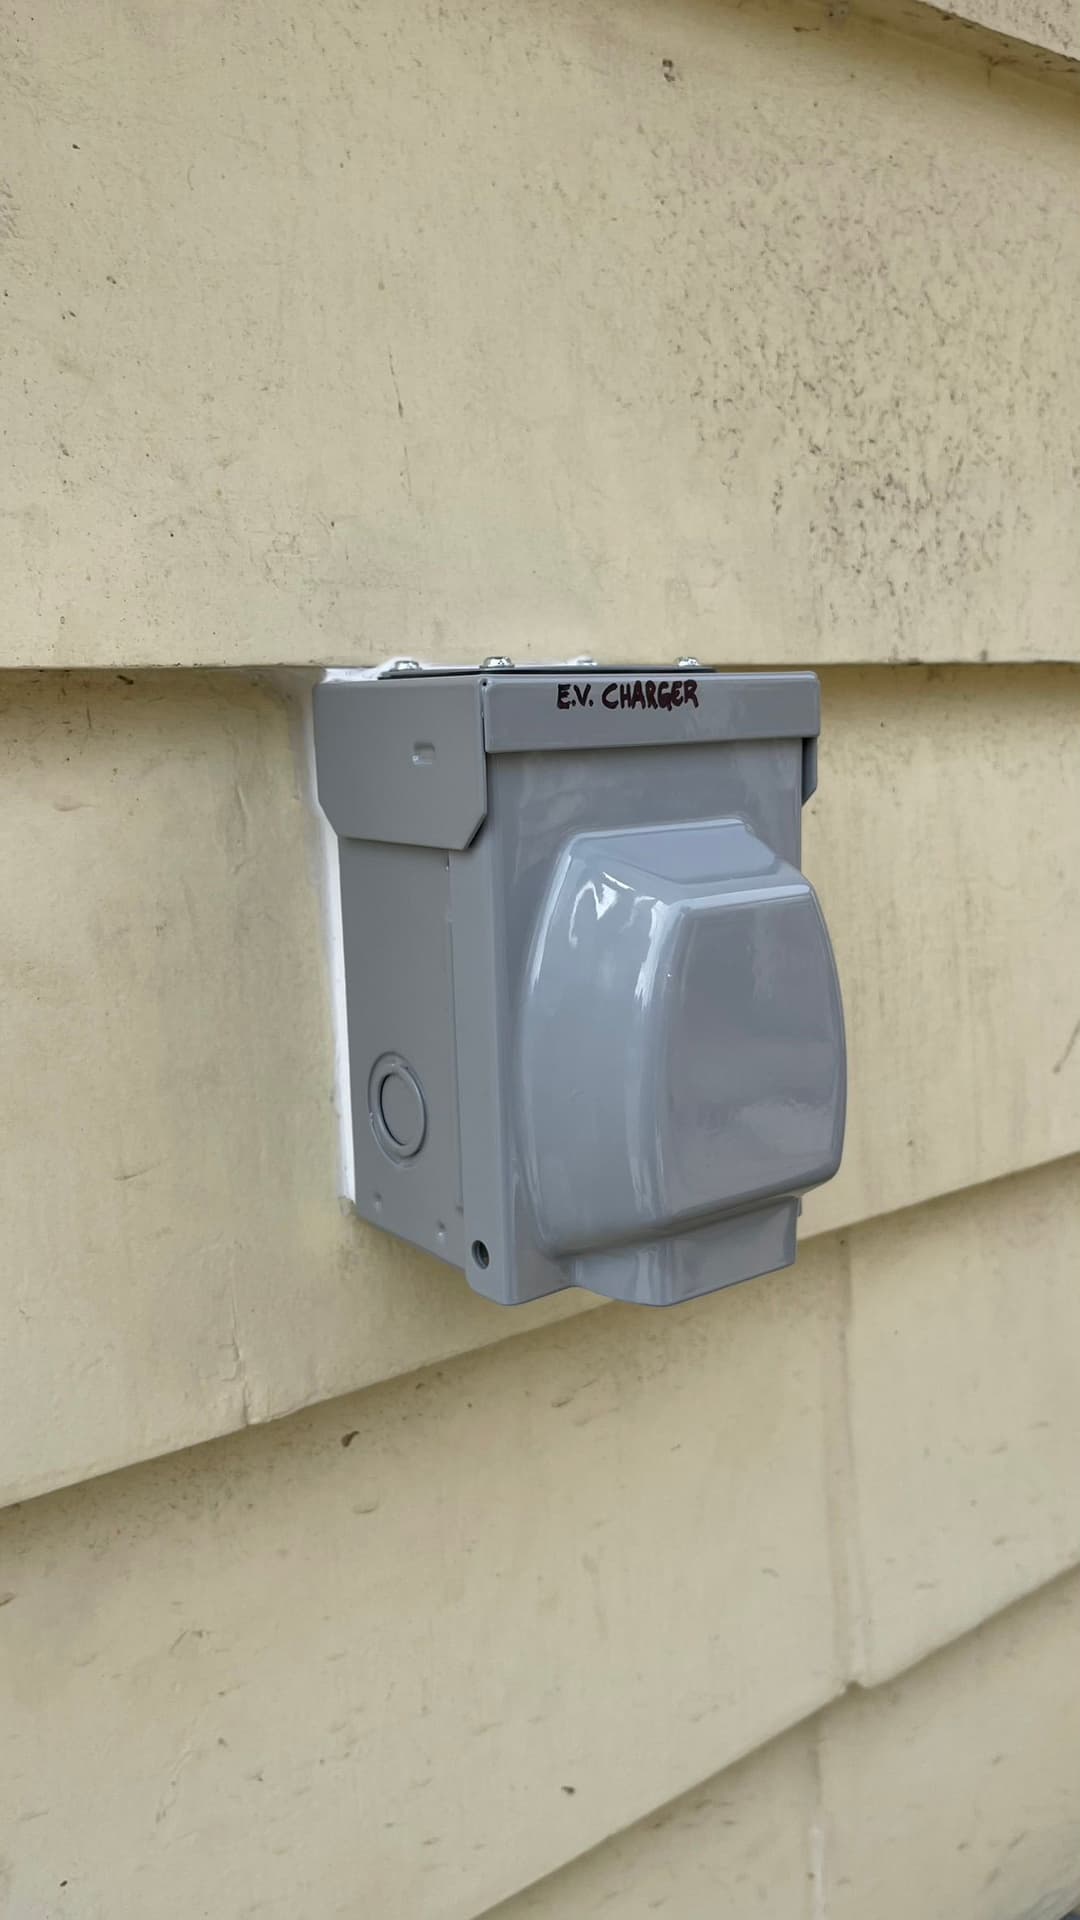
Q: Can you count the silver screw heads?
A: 4